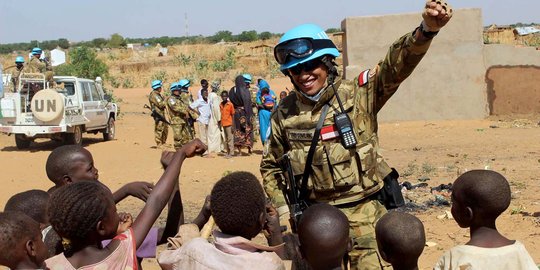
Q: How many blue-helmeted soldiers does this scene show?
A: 7